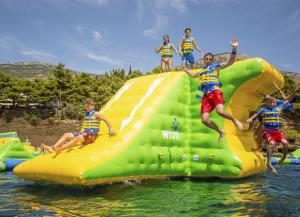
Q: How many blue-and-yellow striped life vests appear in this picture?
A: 5